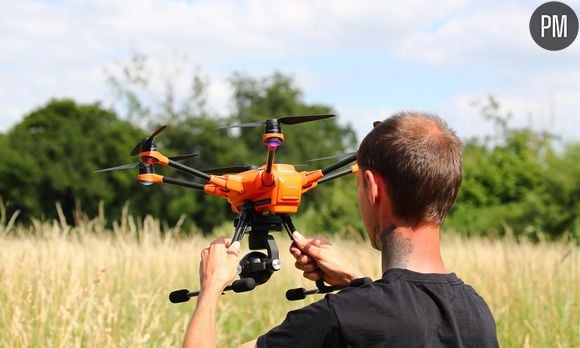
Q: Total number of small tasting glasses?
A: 0